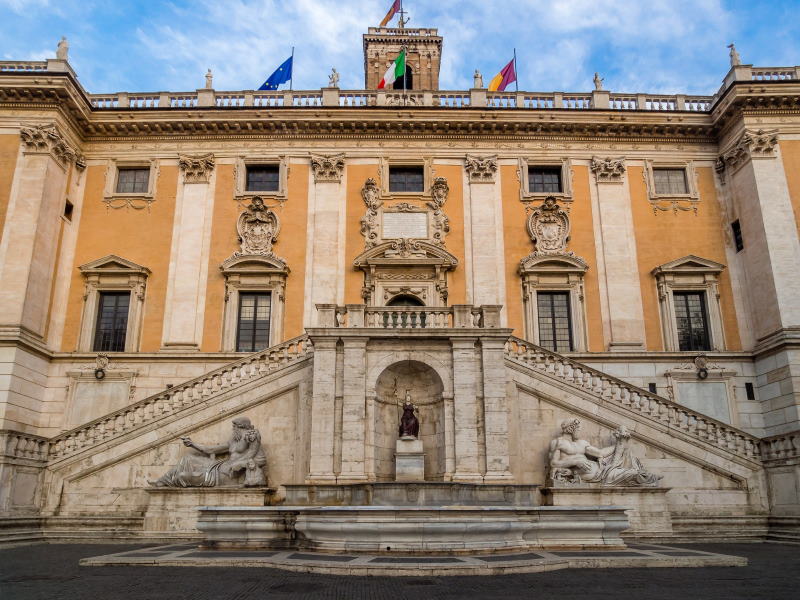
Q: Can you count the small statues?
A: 6